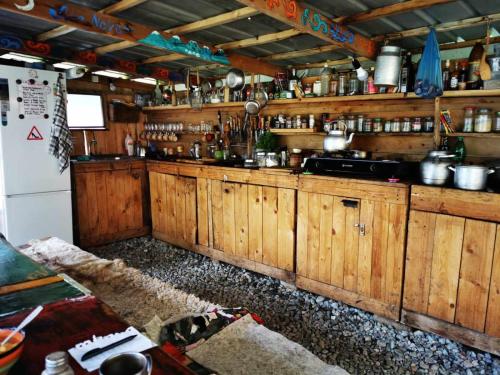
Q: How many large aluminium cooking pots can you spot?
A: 2